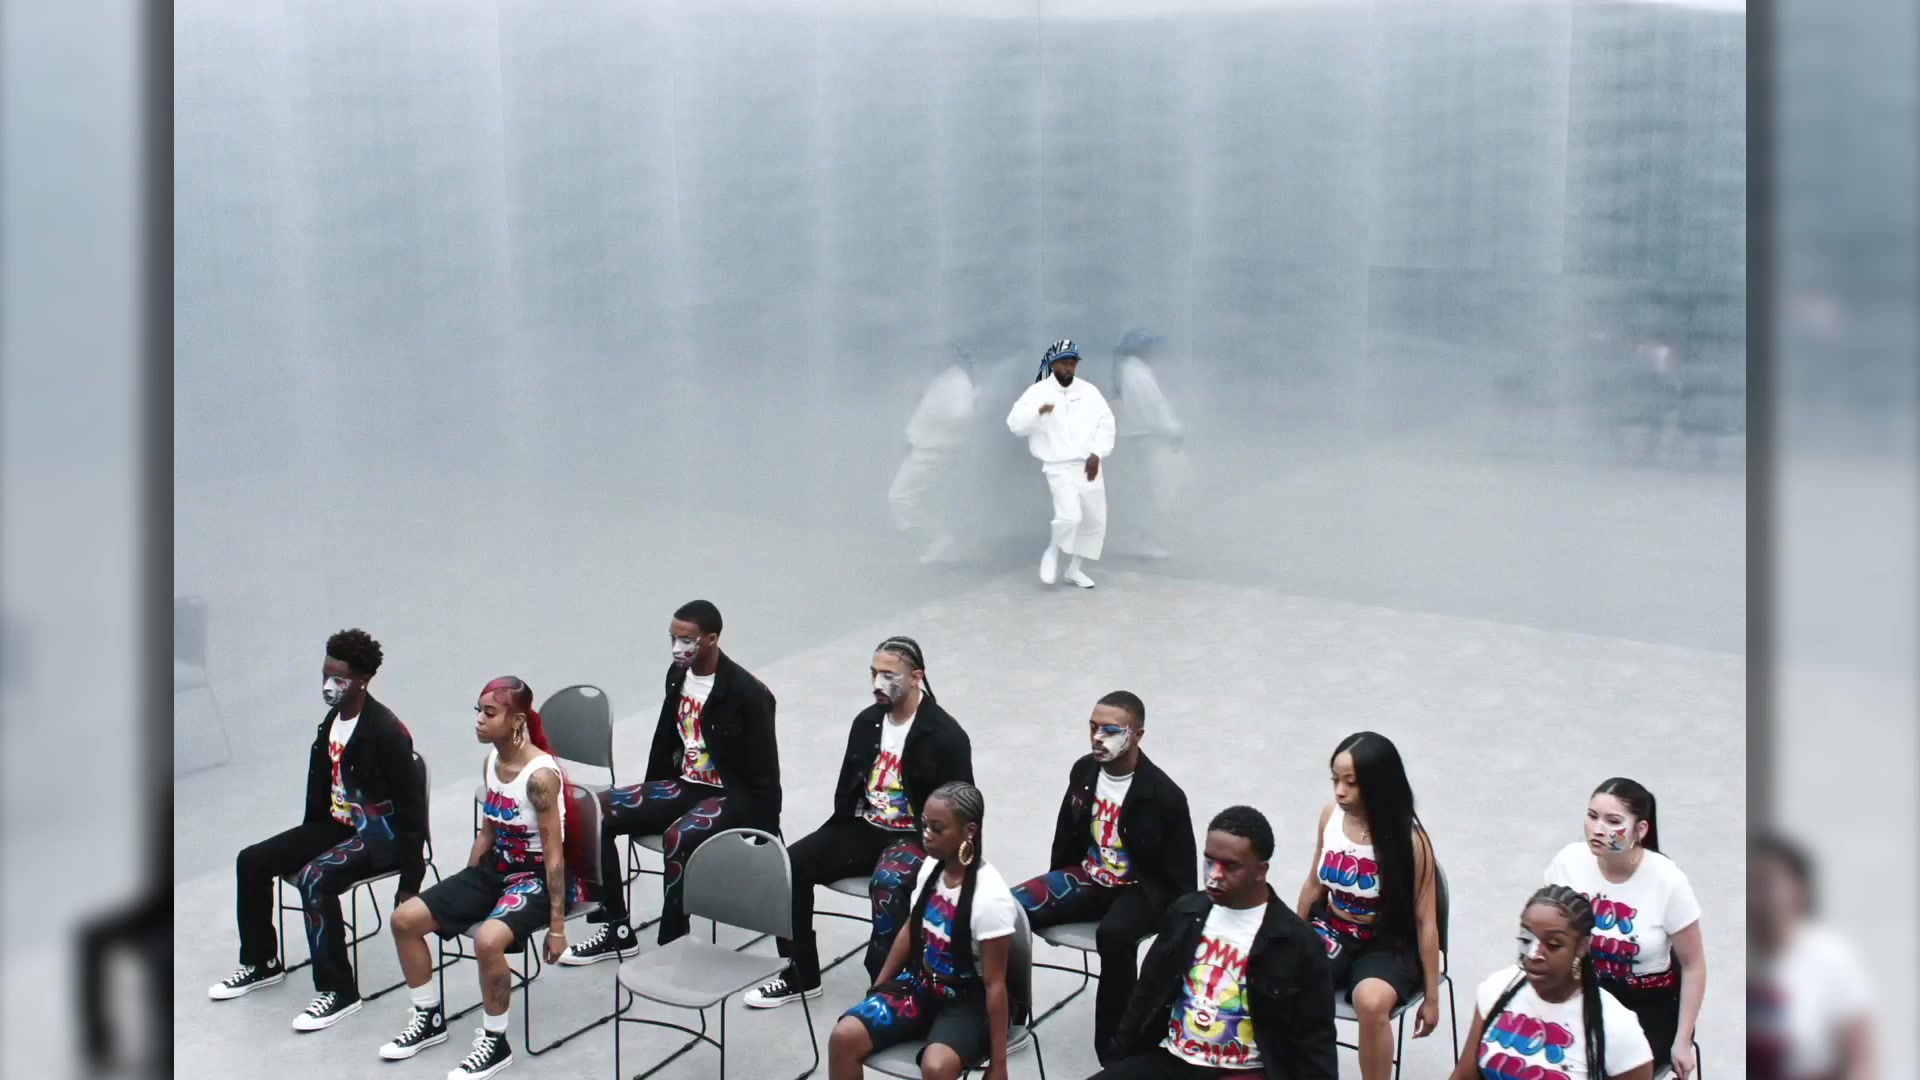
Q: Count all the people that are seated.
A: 10